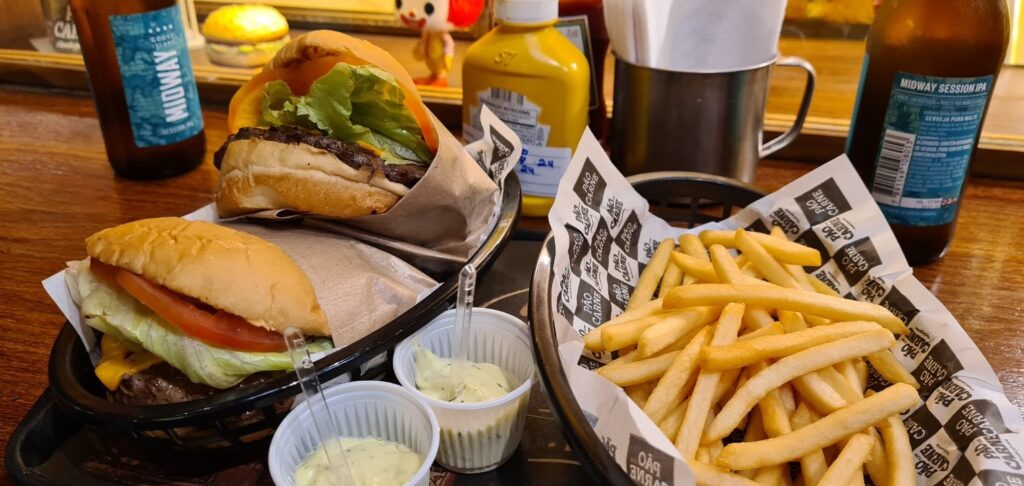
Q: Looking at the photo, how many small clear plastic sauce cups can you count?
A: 2